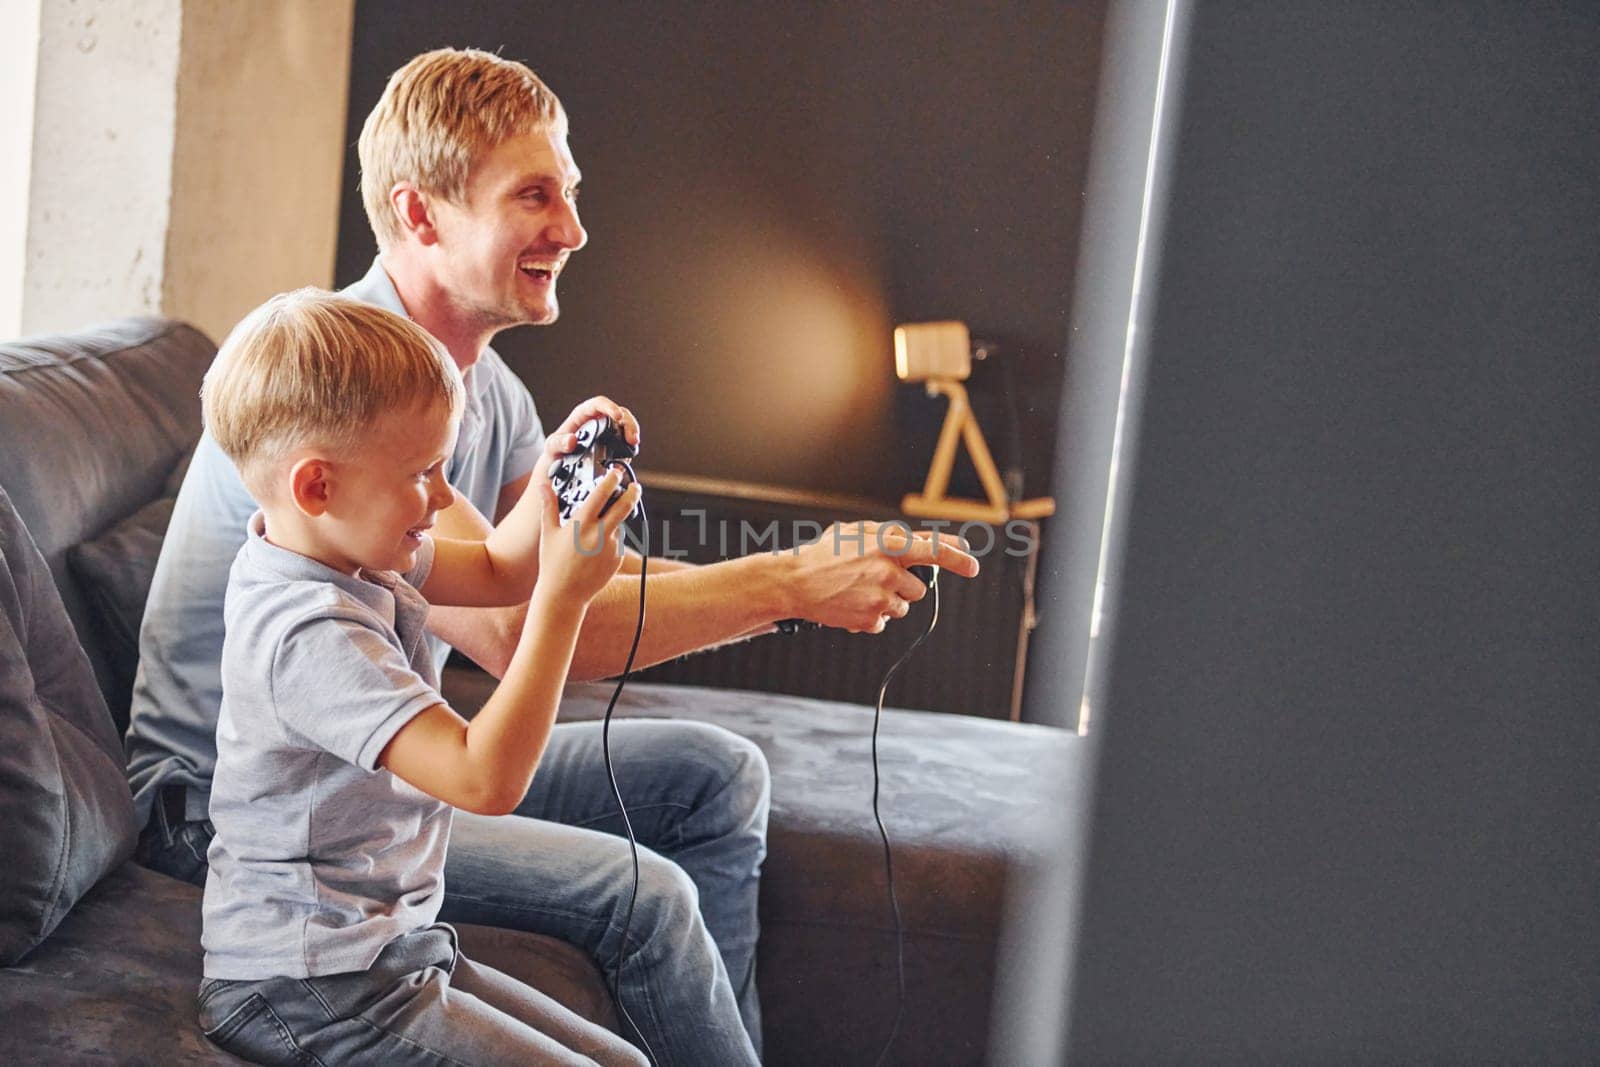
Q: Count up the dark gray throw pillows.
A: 2